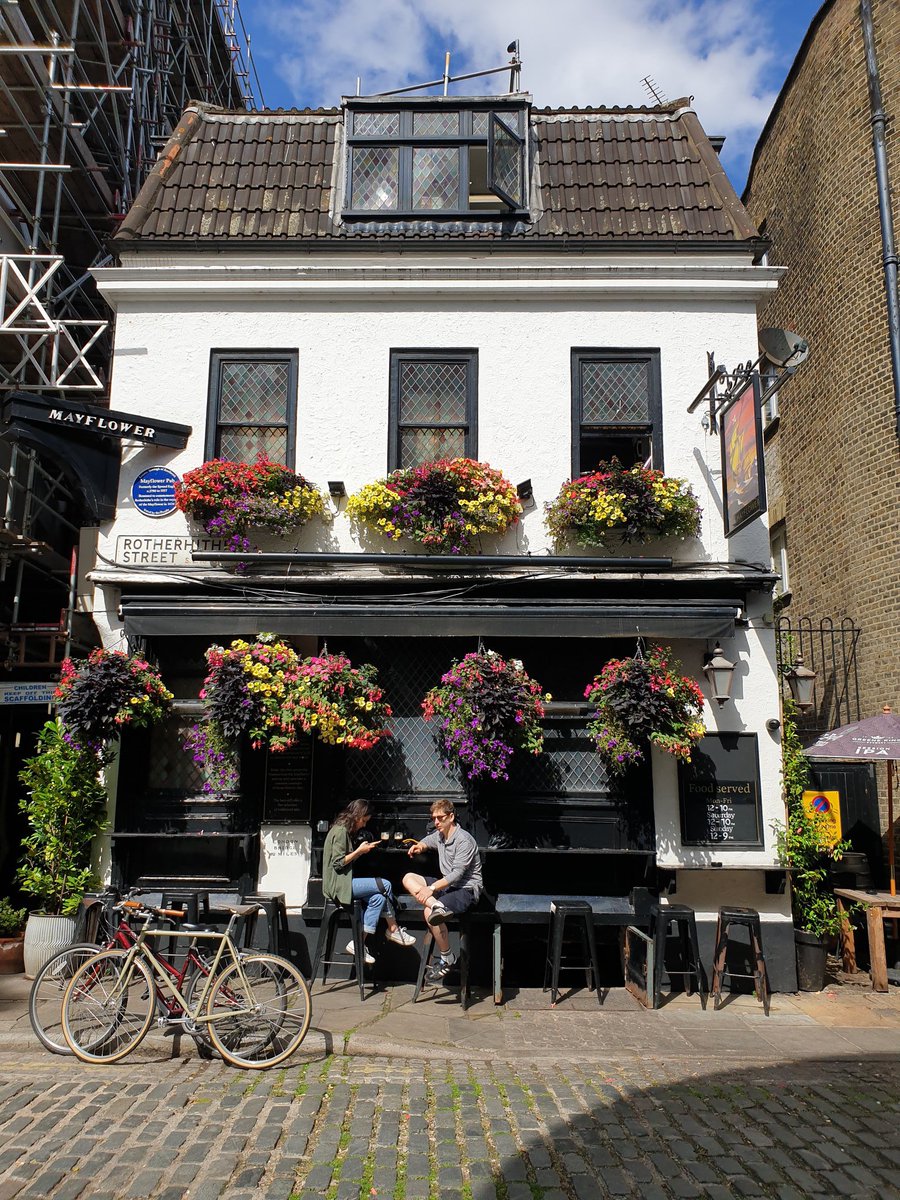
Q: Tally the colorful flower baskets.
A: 8